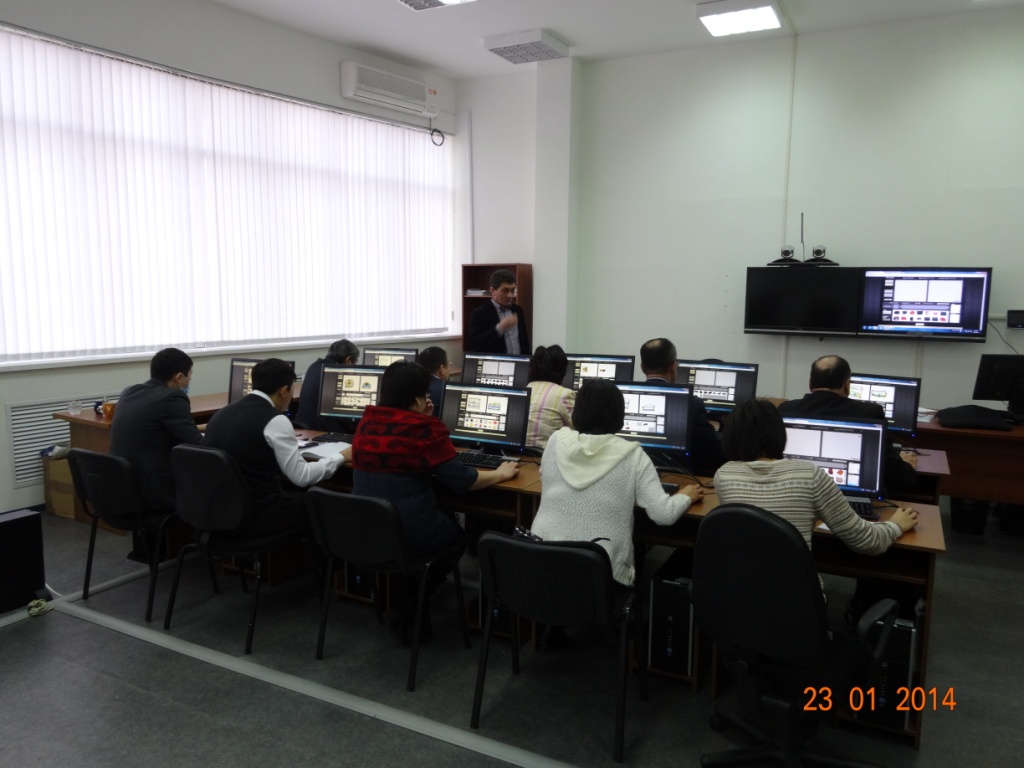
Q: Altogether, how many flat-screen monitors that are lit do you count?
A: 11